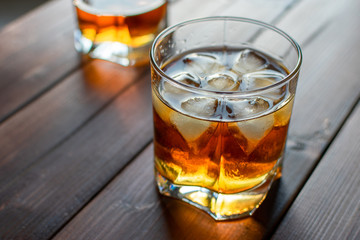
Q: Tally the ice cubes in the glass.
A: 7